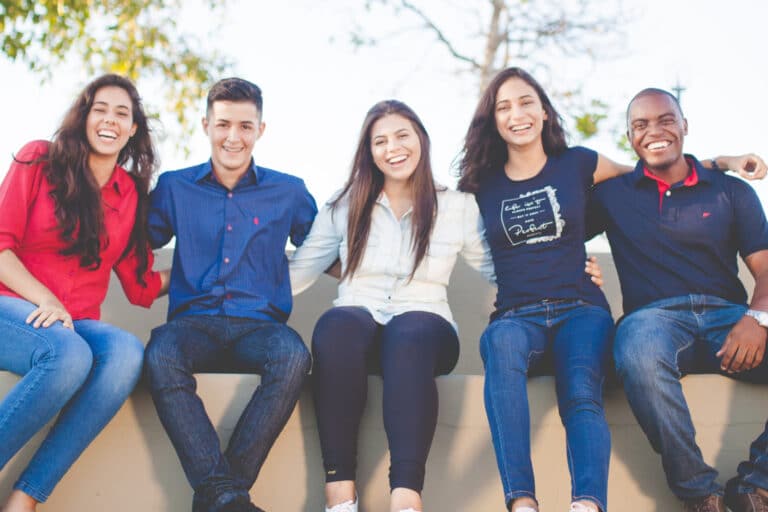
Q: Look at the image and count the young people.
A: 5